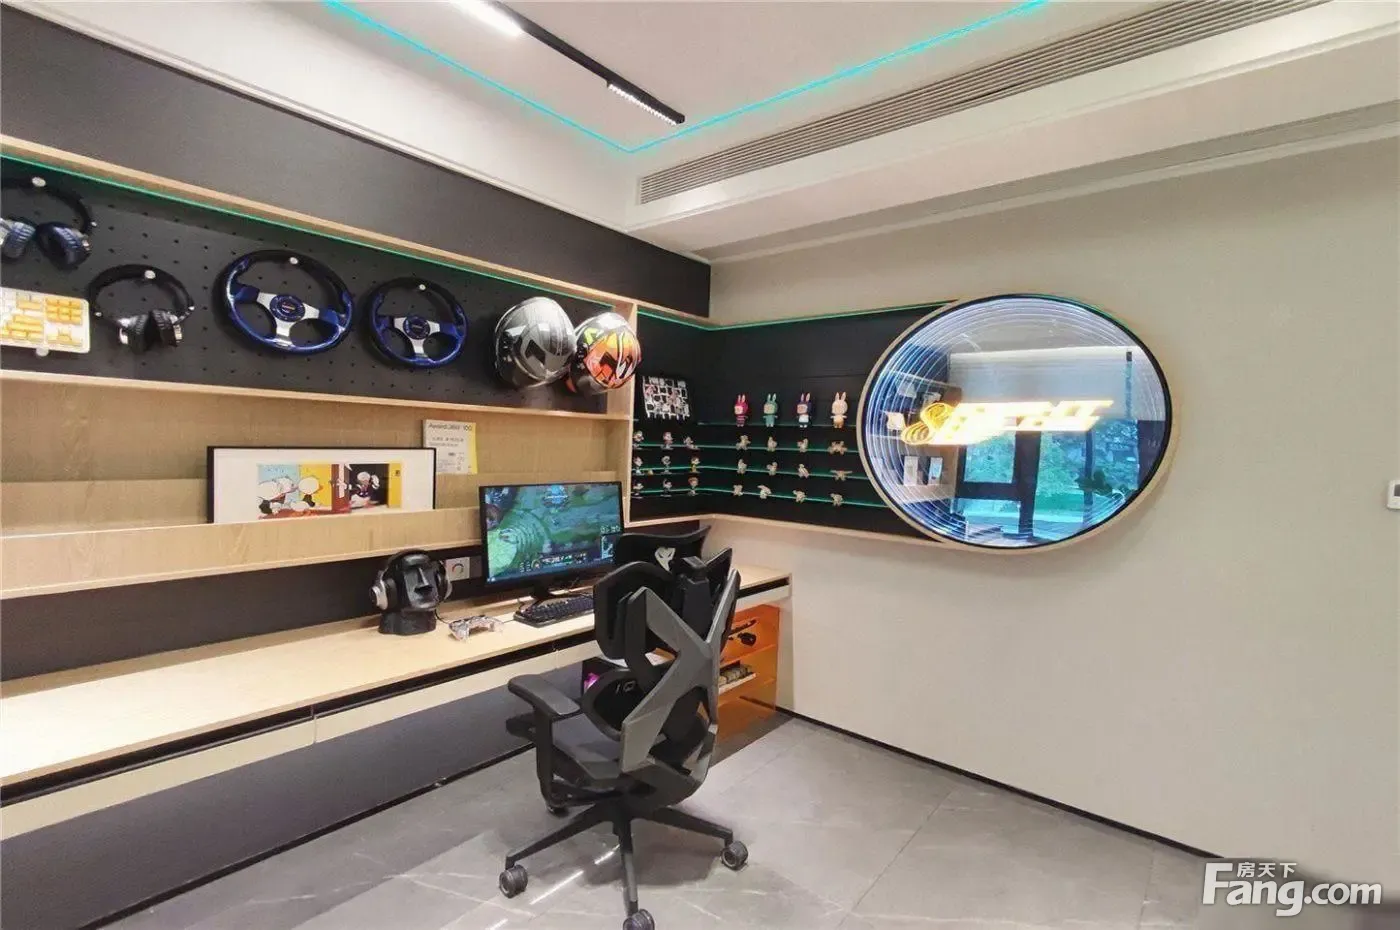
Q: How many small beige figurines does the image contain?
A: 12